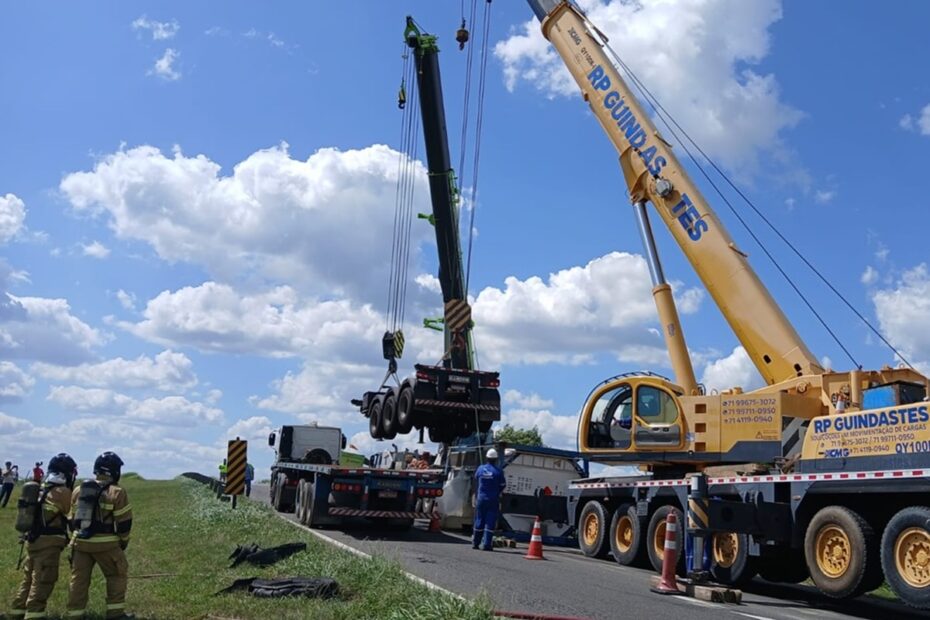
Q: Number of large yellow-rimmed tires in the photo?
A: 6